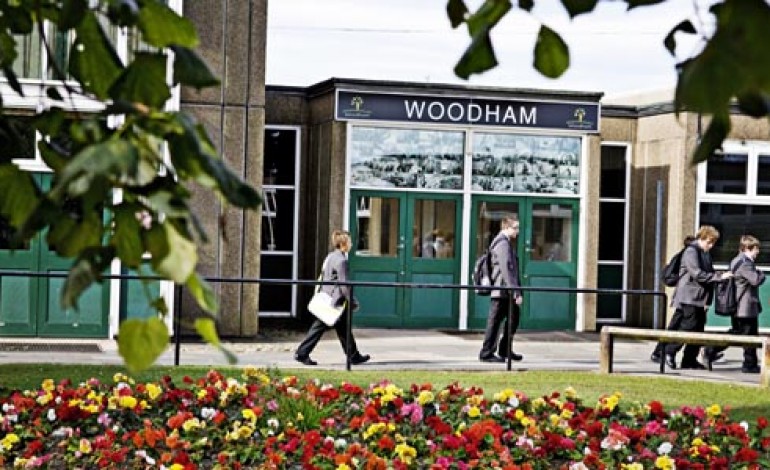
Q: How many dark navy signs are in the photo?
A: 1